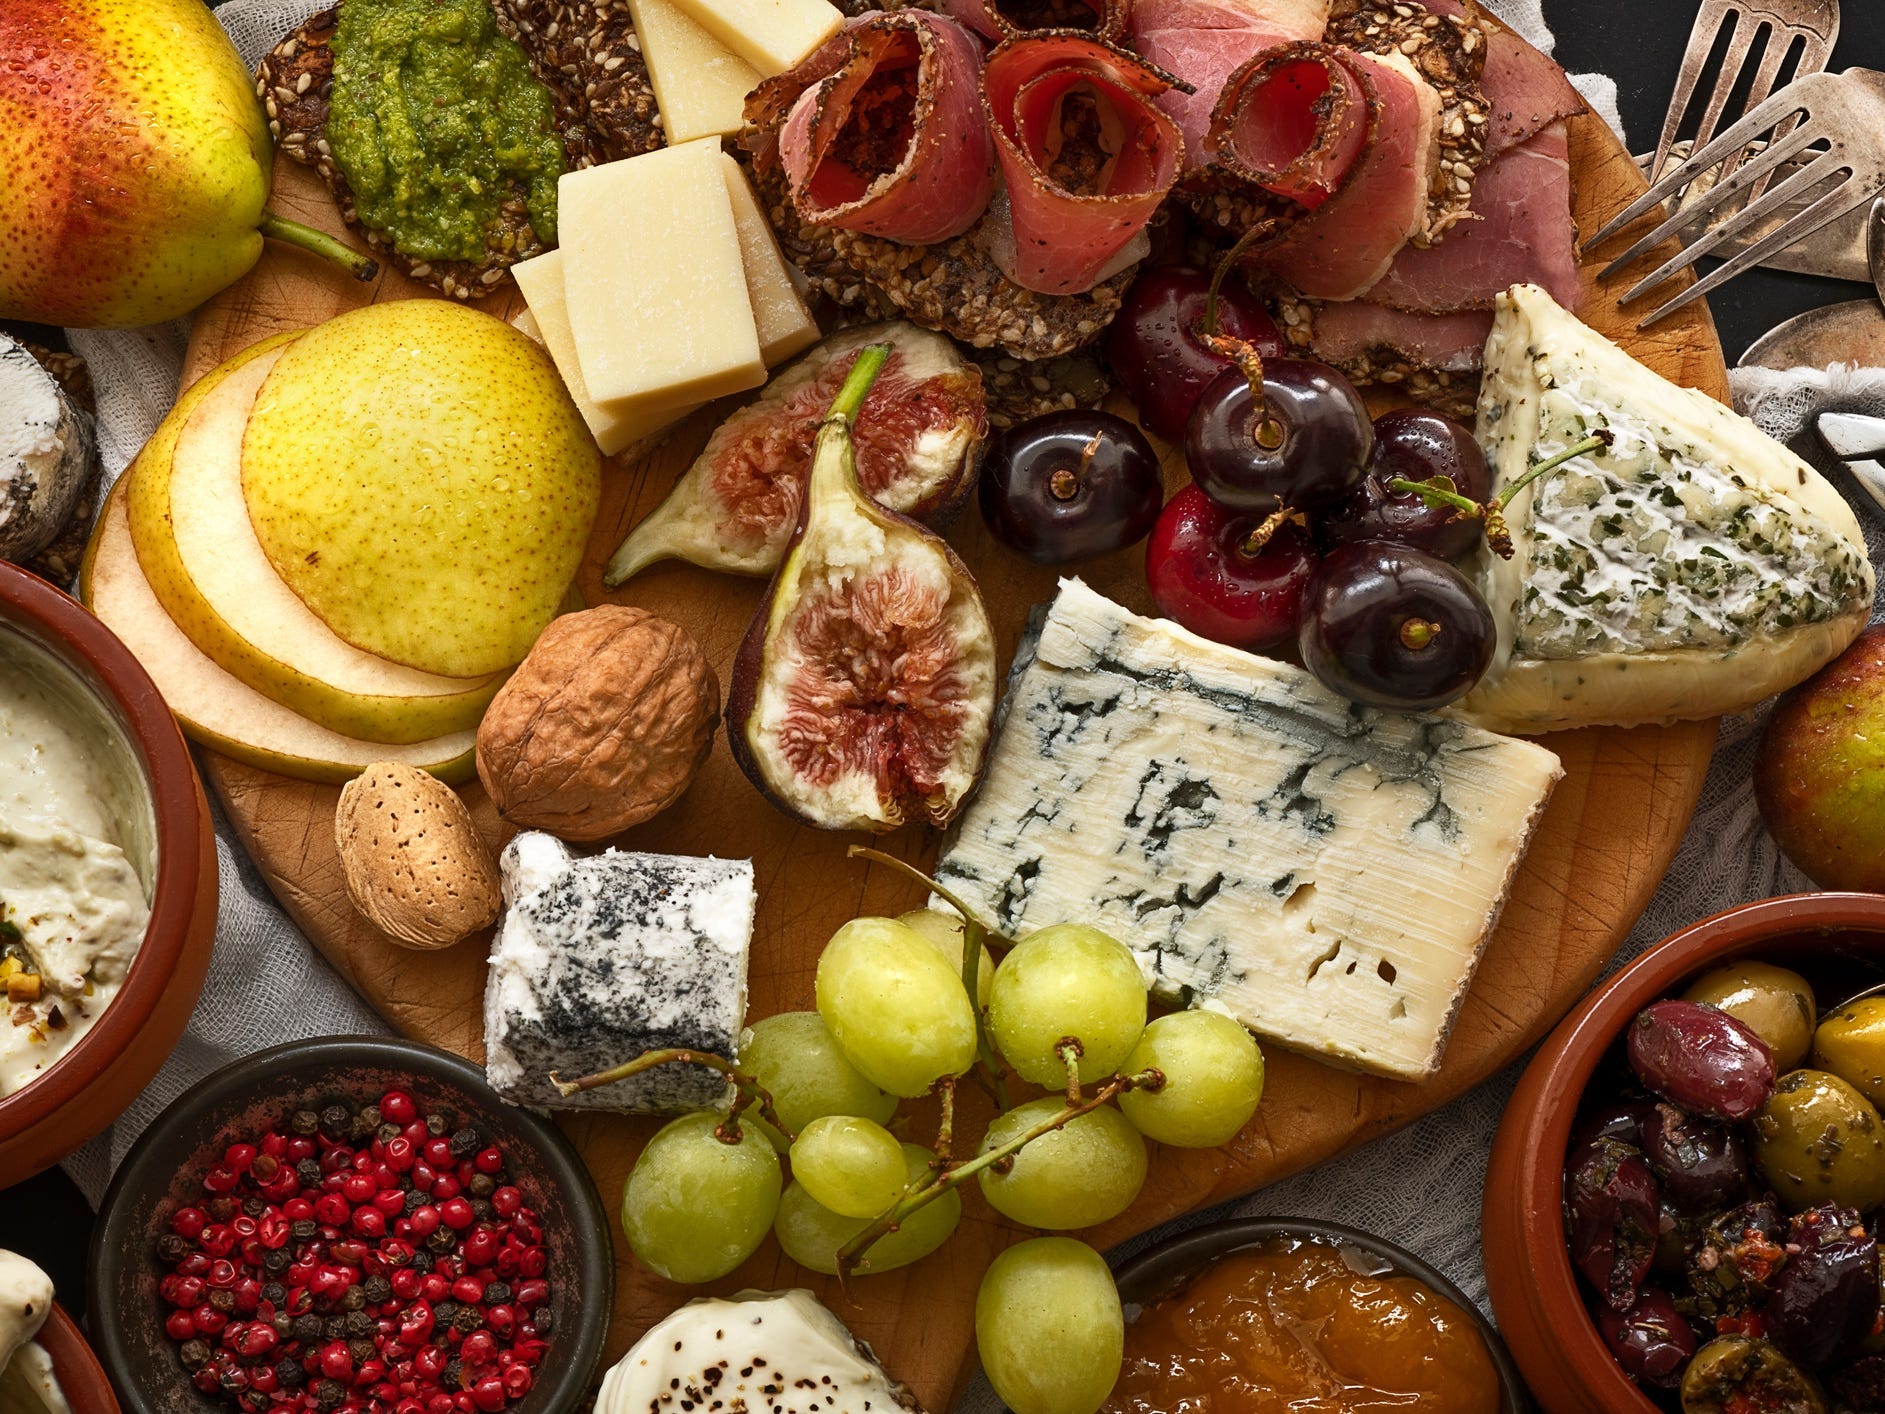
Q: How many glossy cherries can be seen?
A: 6